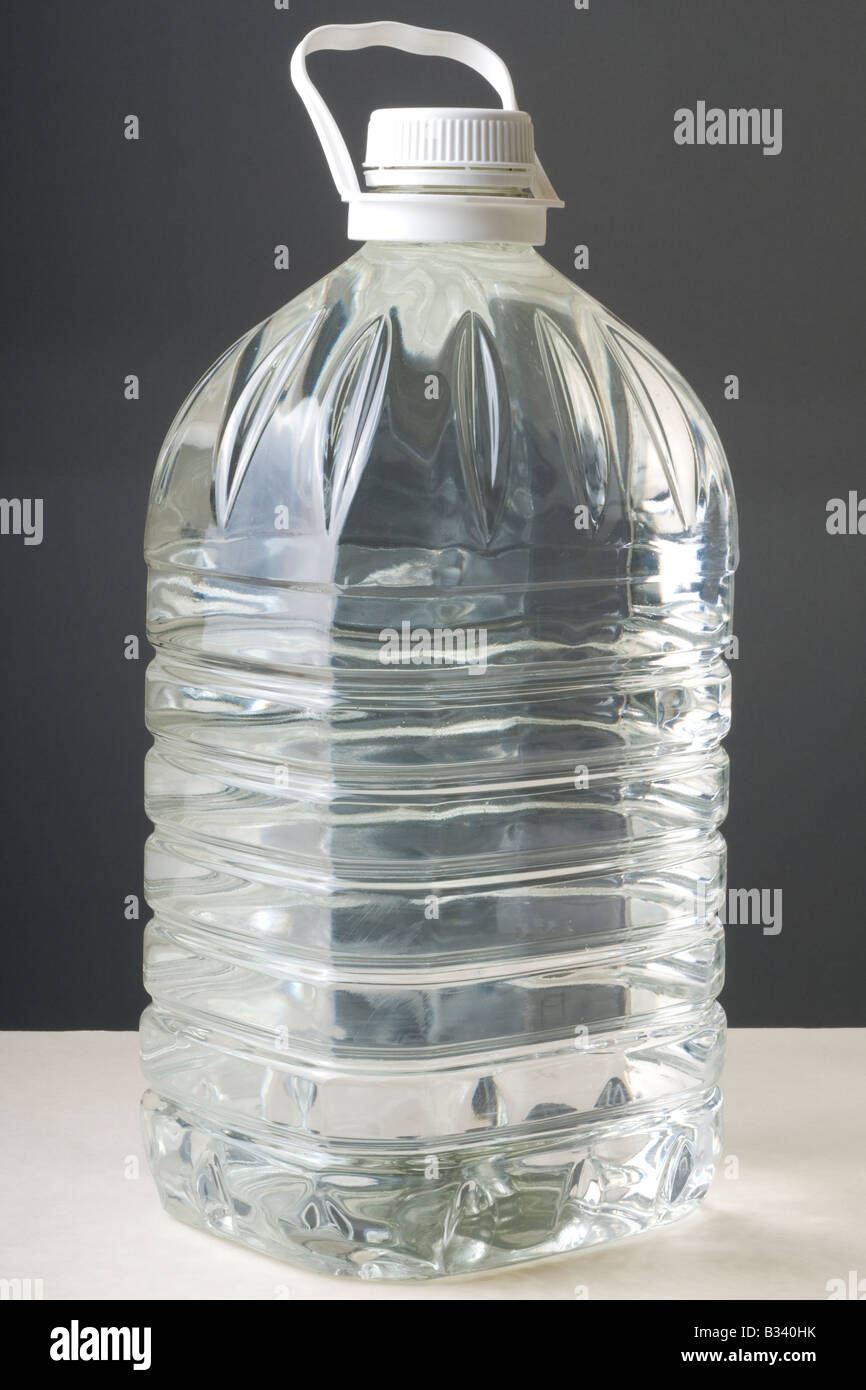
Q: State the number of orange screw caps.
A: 0